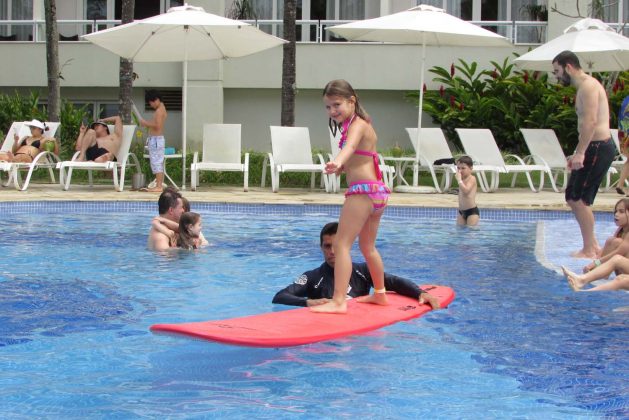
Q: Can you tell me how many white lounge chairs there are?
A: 9